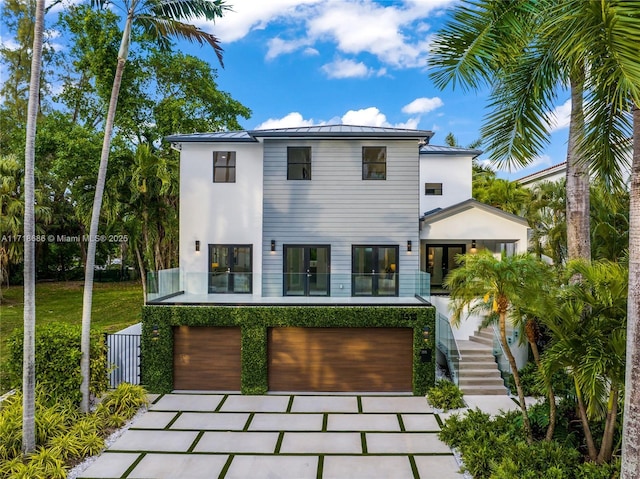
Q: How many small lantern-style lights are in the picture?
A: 6